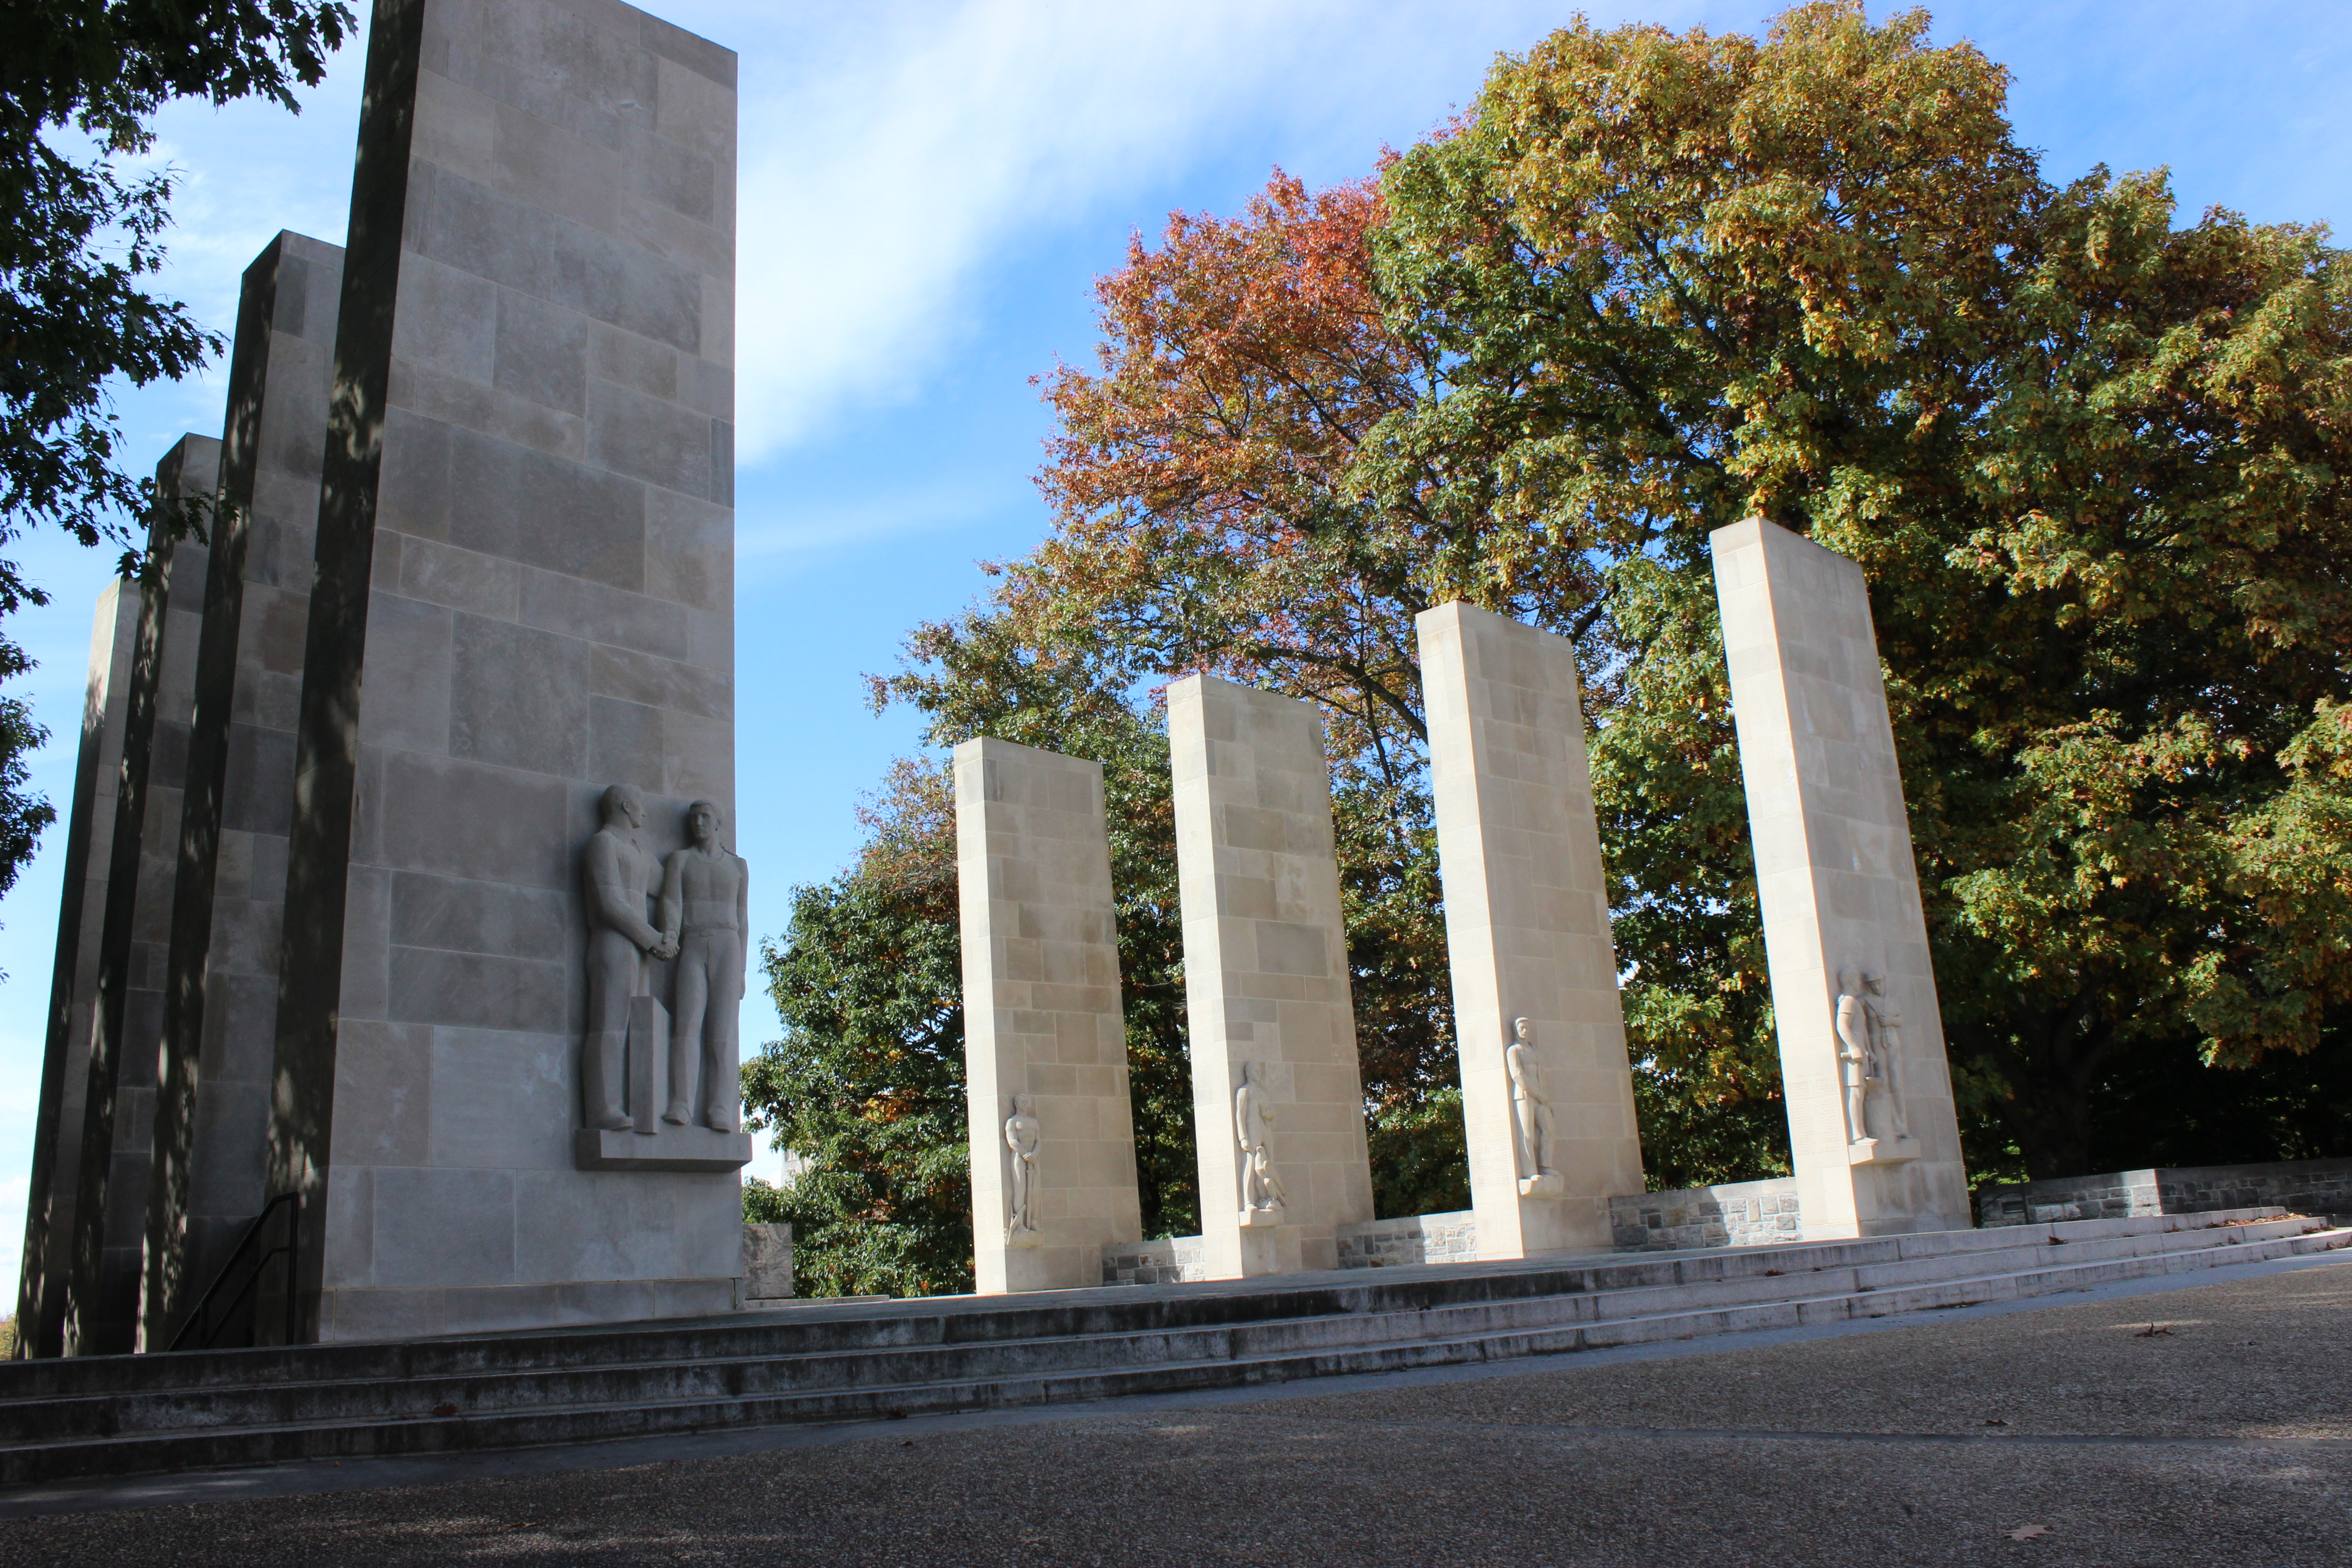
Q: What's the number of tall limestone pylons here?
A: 8